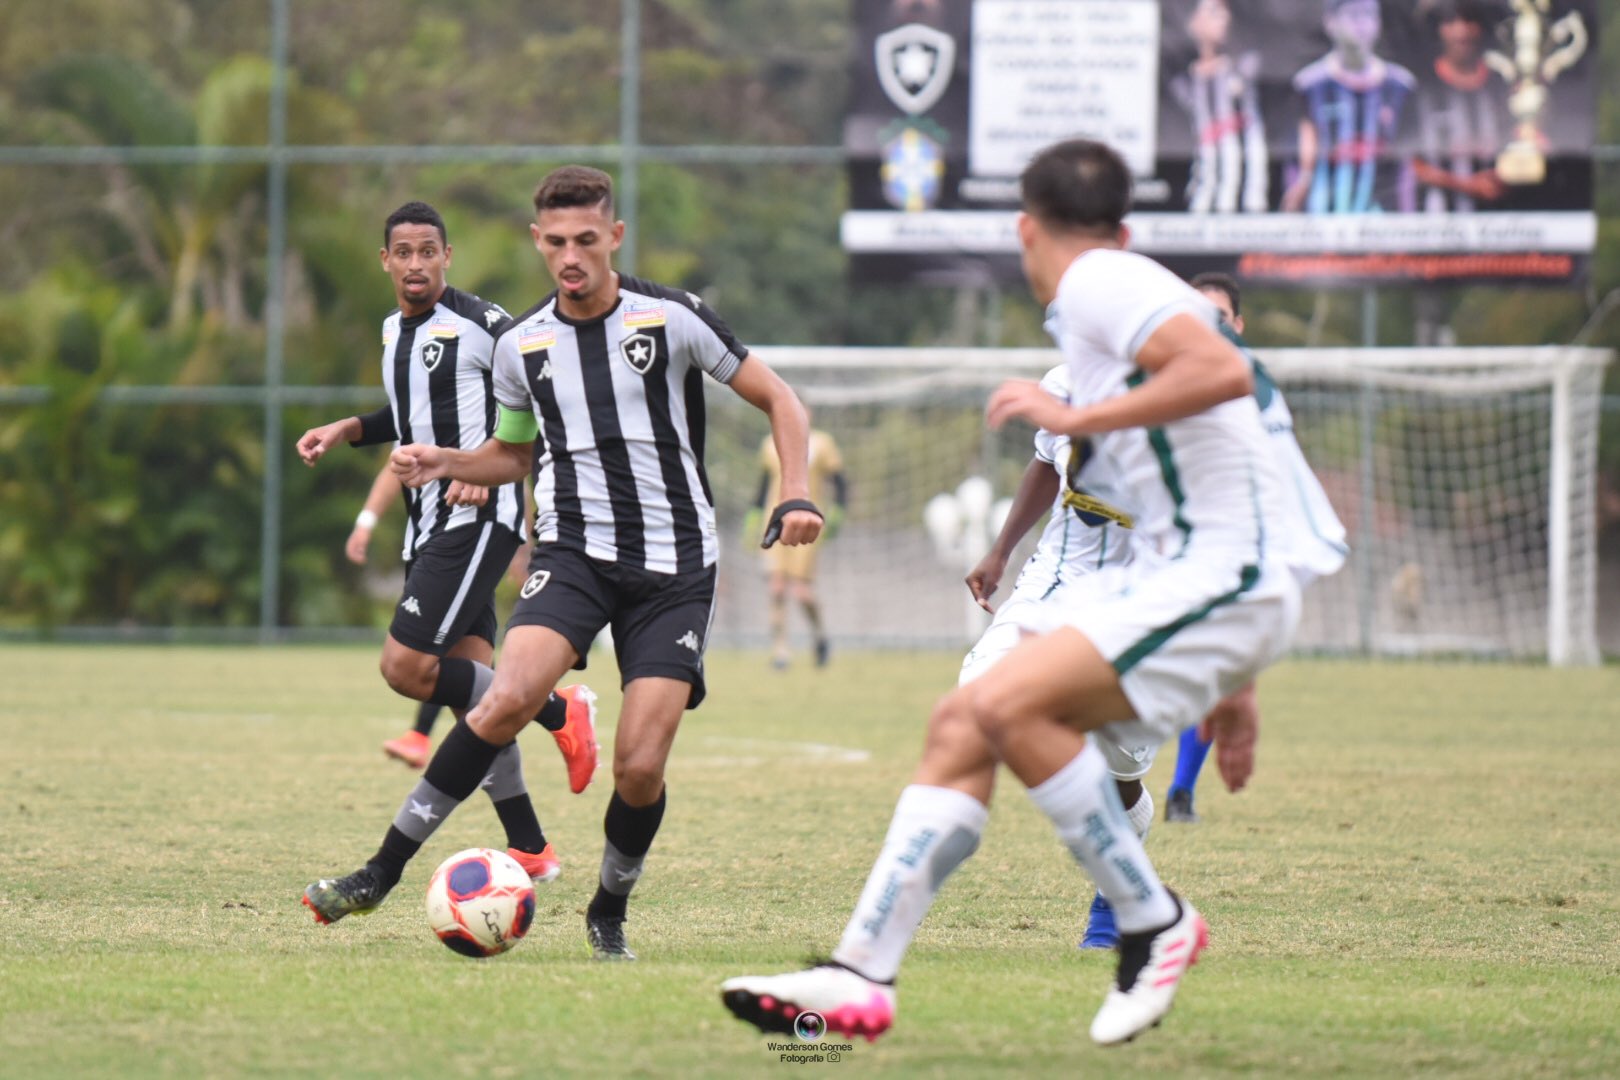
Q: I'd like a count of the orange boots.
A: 3